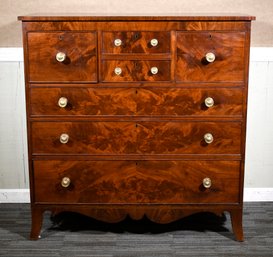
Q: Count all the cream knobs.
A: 12